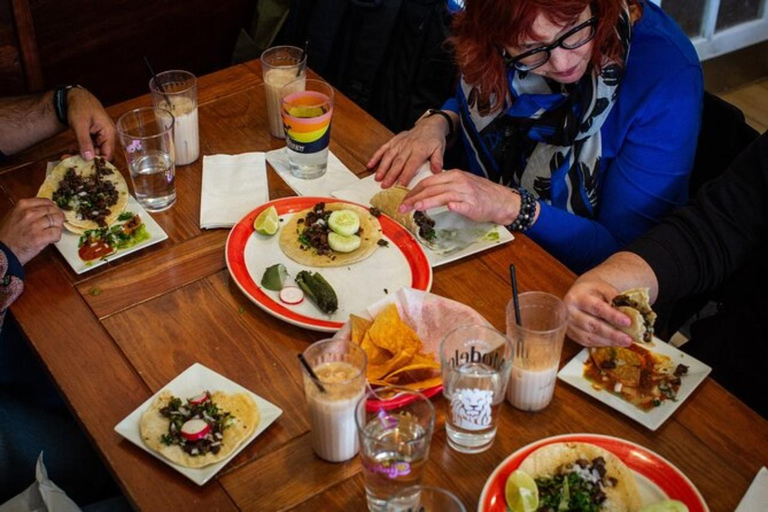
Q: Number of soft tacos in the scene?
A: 6